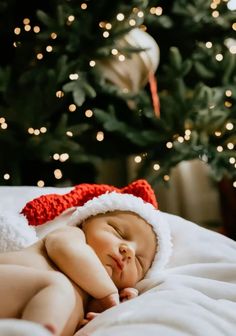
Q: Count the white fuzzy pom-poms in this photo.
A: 1